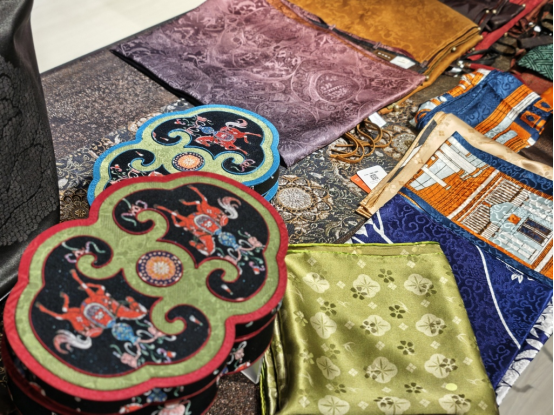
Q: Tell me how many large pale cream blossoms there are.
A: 12